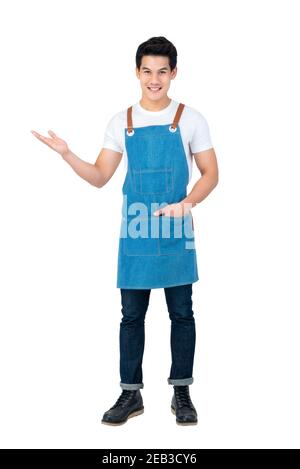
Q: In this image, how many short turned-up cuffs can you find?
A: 2